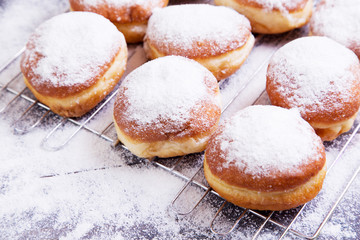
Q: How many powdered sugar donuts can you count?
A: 8